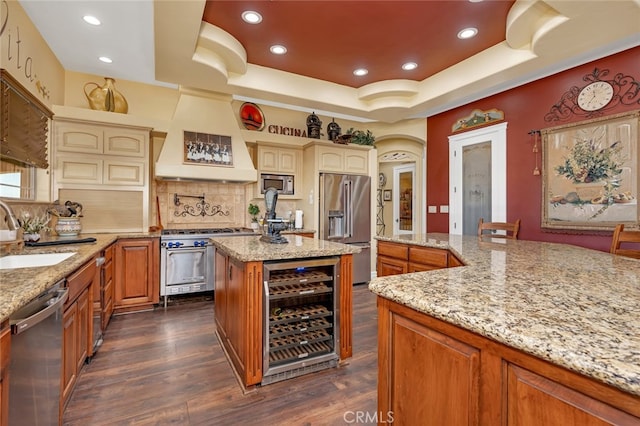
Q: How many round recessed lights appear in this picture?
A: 7